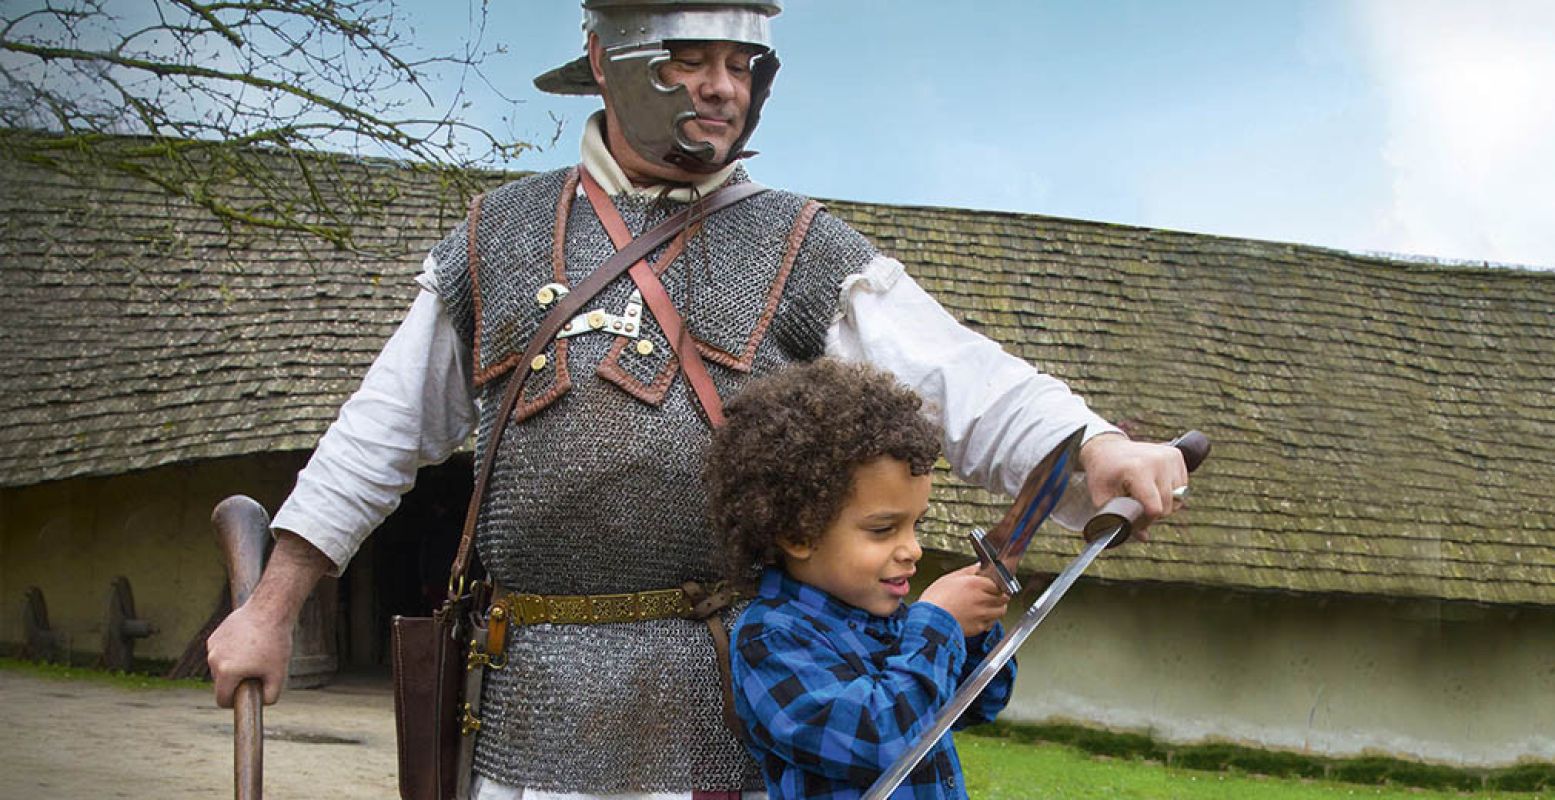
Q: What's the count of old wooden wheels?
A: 2